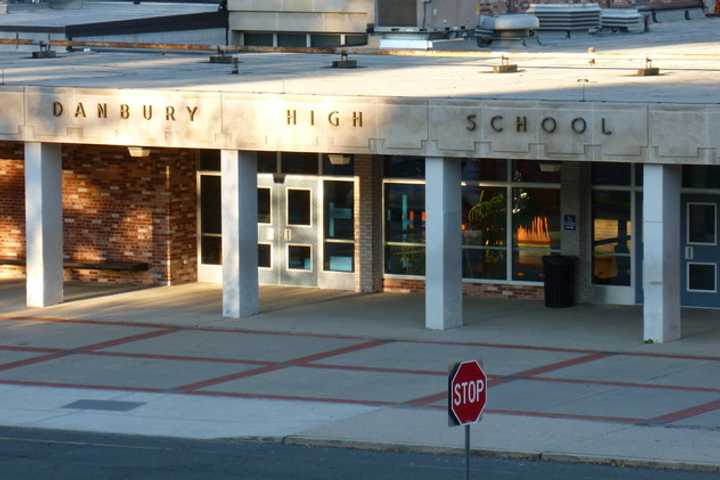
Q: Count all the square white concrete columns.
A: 4